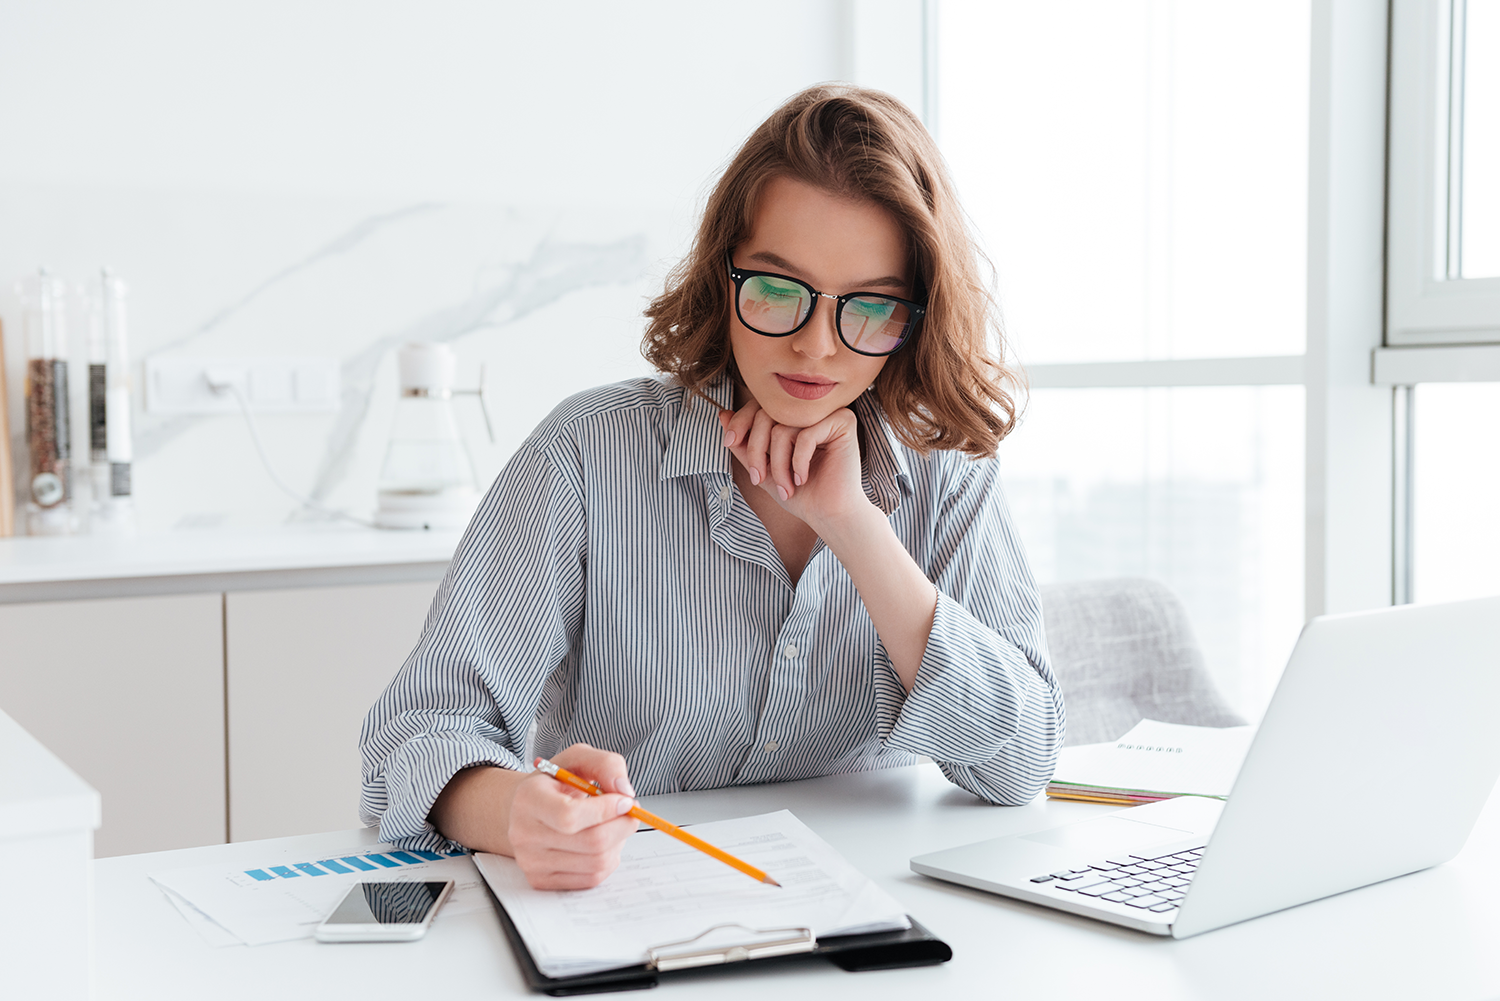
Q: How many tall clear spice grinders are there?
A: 2